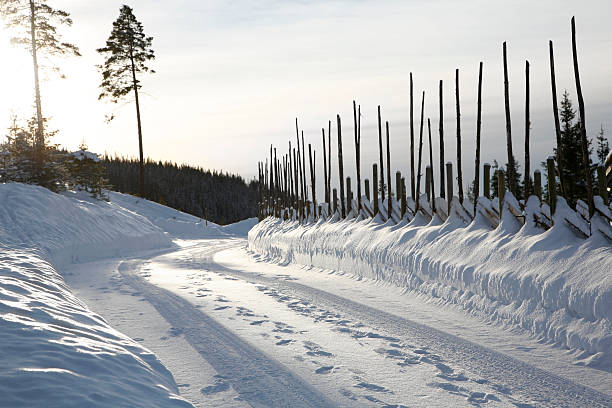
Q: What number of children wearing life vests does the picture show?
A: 0